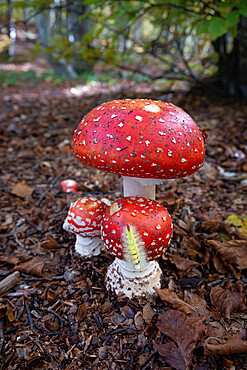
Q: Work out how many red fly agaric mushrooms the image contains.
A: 3